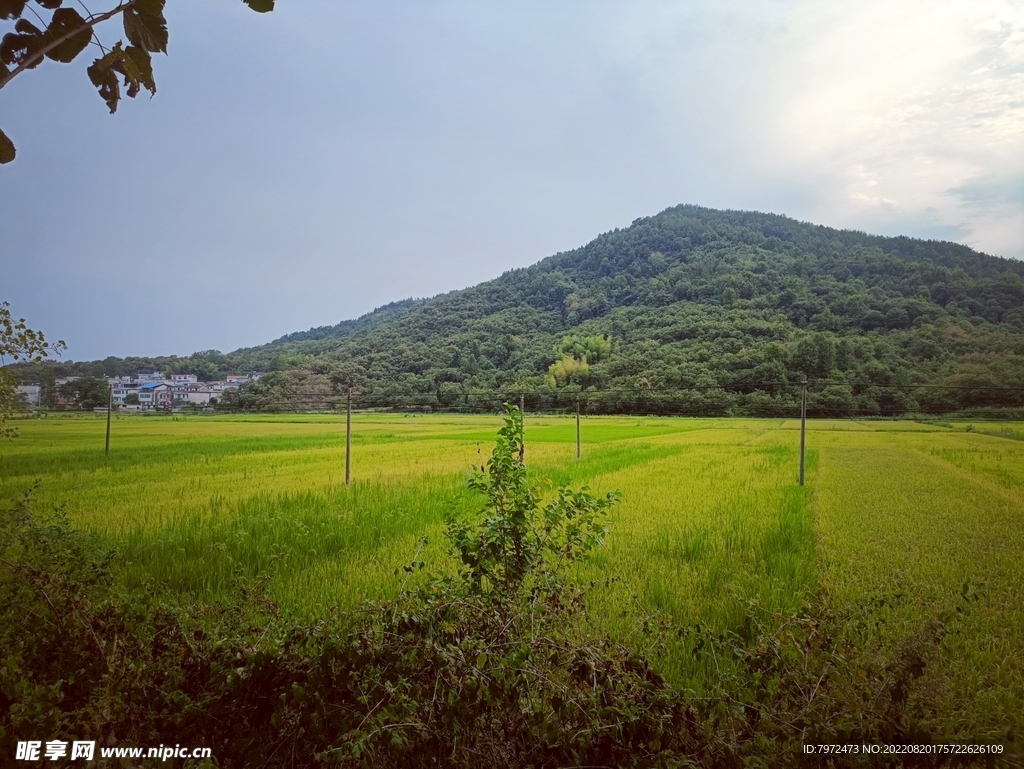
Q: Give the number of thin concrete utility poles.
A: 5